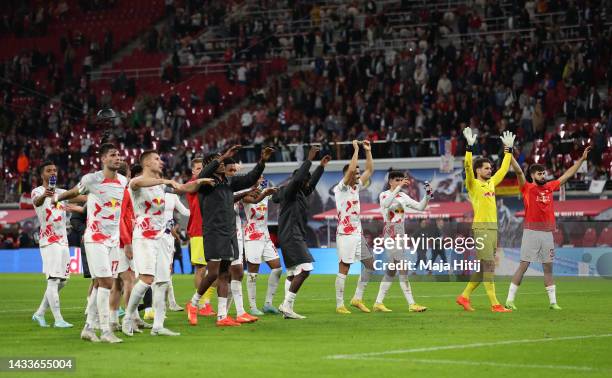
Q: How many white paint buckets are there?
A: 0